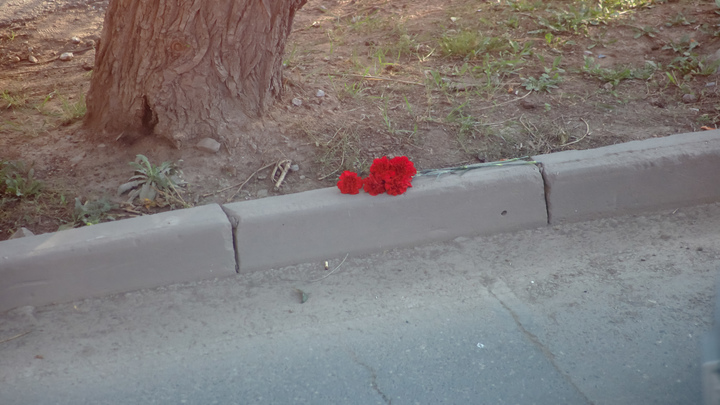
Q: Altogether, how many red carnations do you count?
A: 5